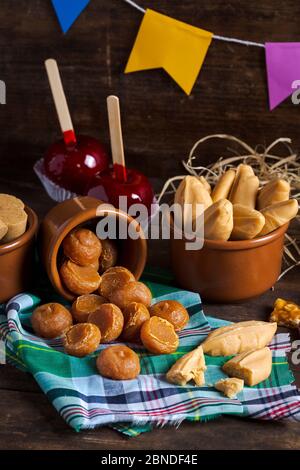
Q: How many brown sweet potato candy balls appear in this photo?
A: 13